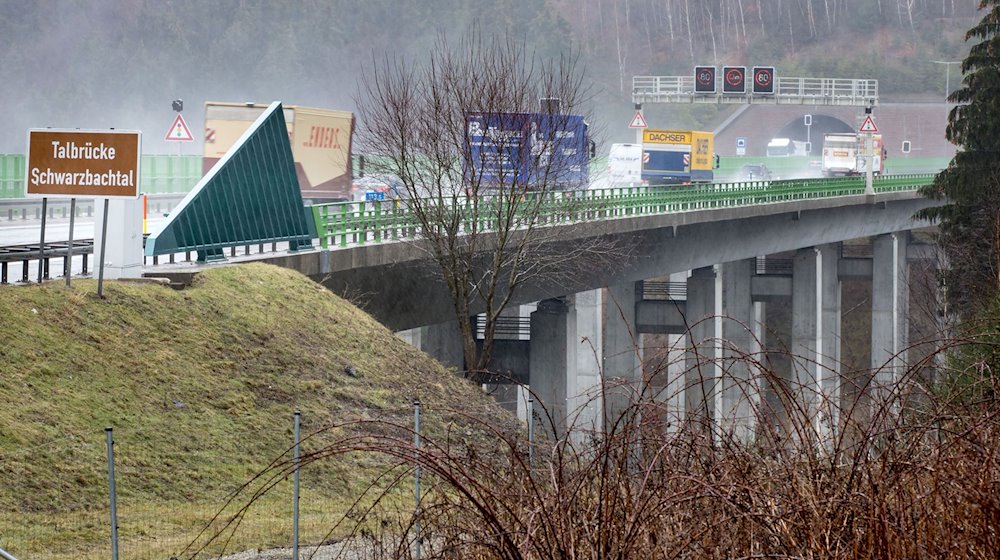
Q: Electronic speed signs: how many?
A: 2